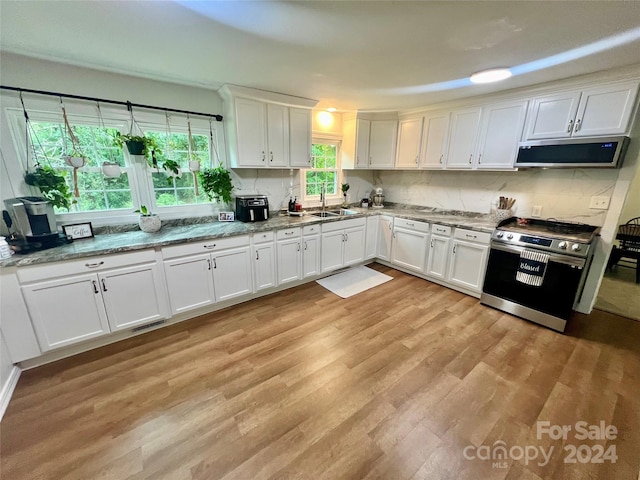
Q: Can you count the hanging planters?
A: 7